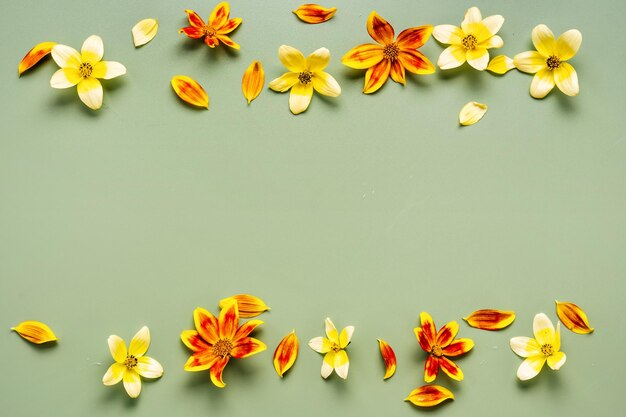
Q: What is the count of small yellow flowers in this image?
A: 7